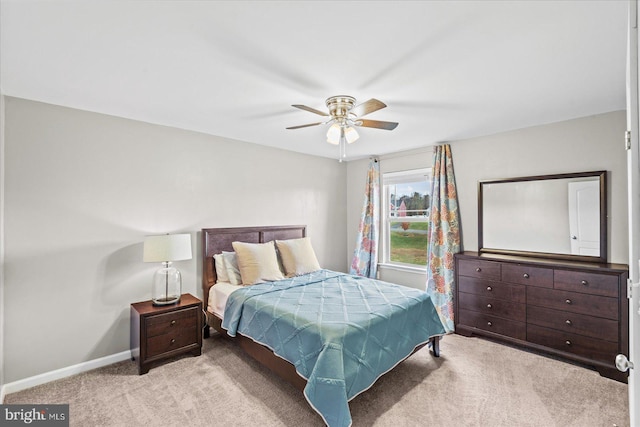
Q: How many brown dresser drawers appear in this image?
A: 9